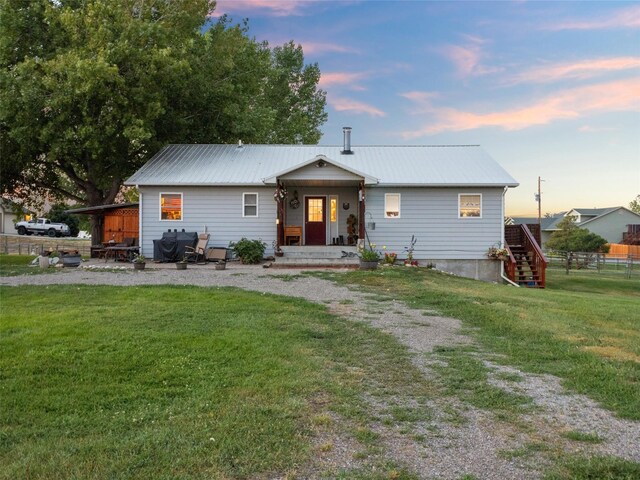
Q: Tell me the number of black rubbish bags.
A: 0